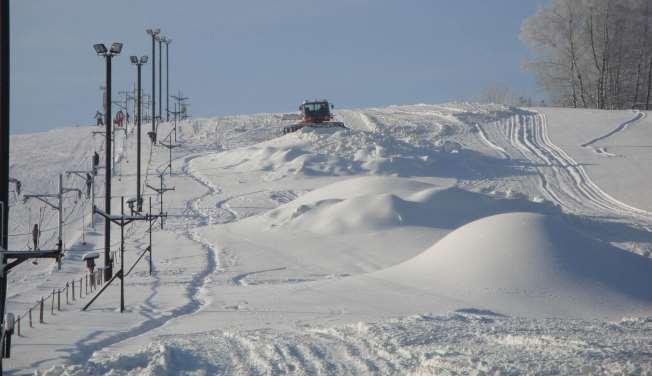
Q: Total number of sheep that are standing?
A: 0